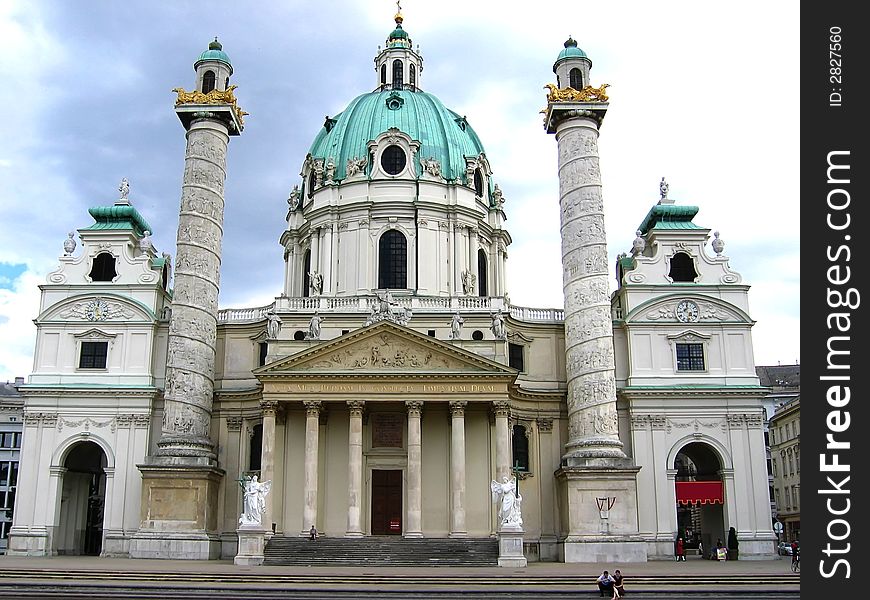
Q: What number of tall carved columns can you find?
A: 2